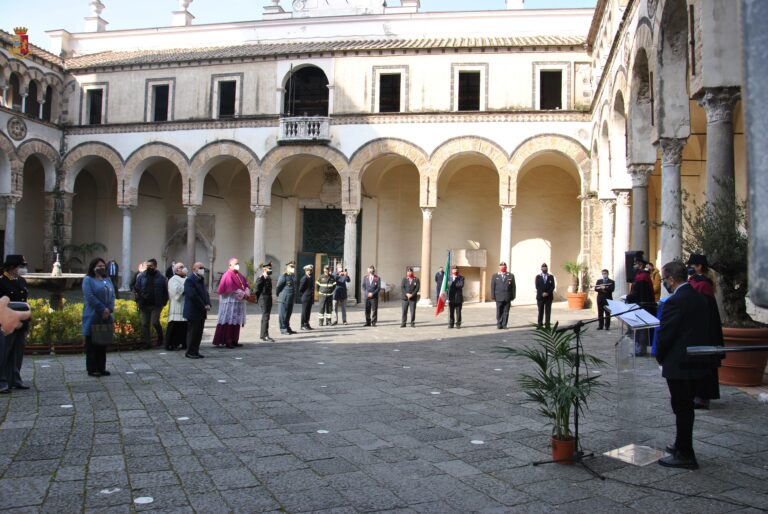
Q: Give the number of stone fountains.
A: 1